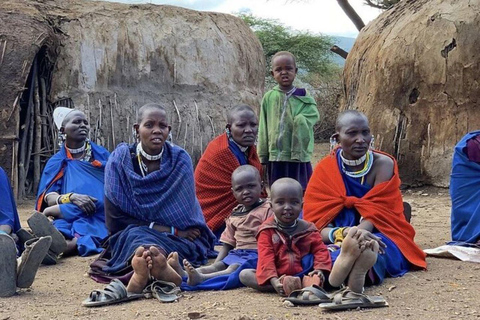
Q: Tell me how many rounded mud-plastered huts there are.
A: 2